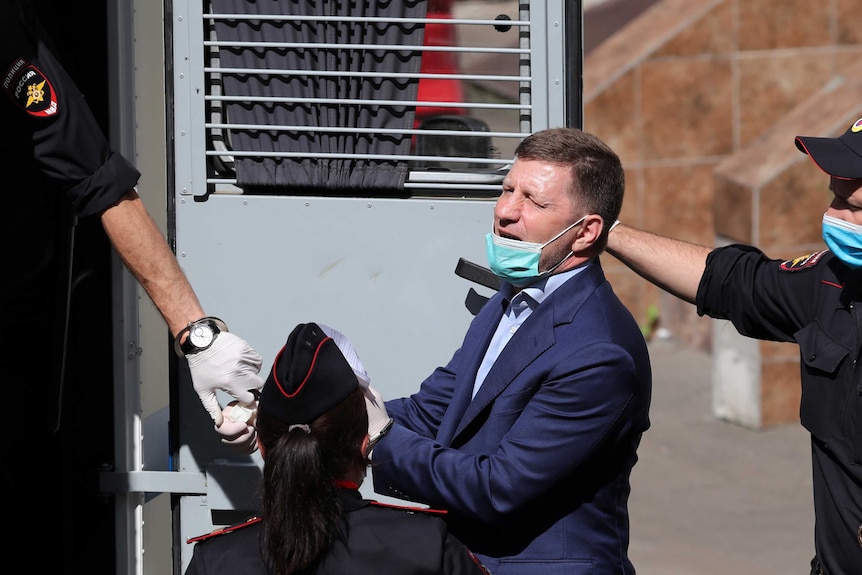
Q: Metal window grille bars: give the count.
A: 7